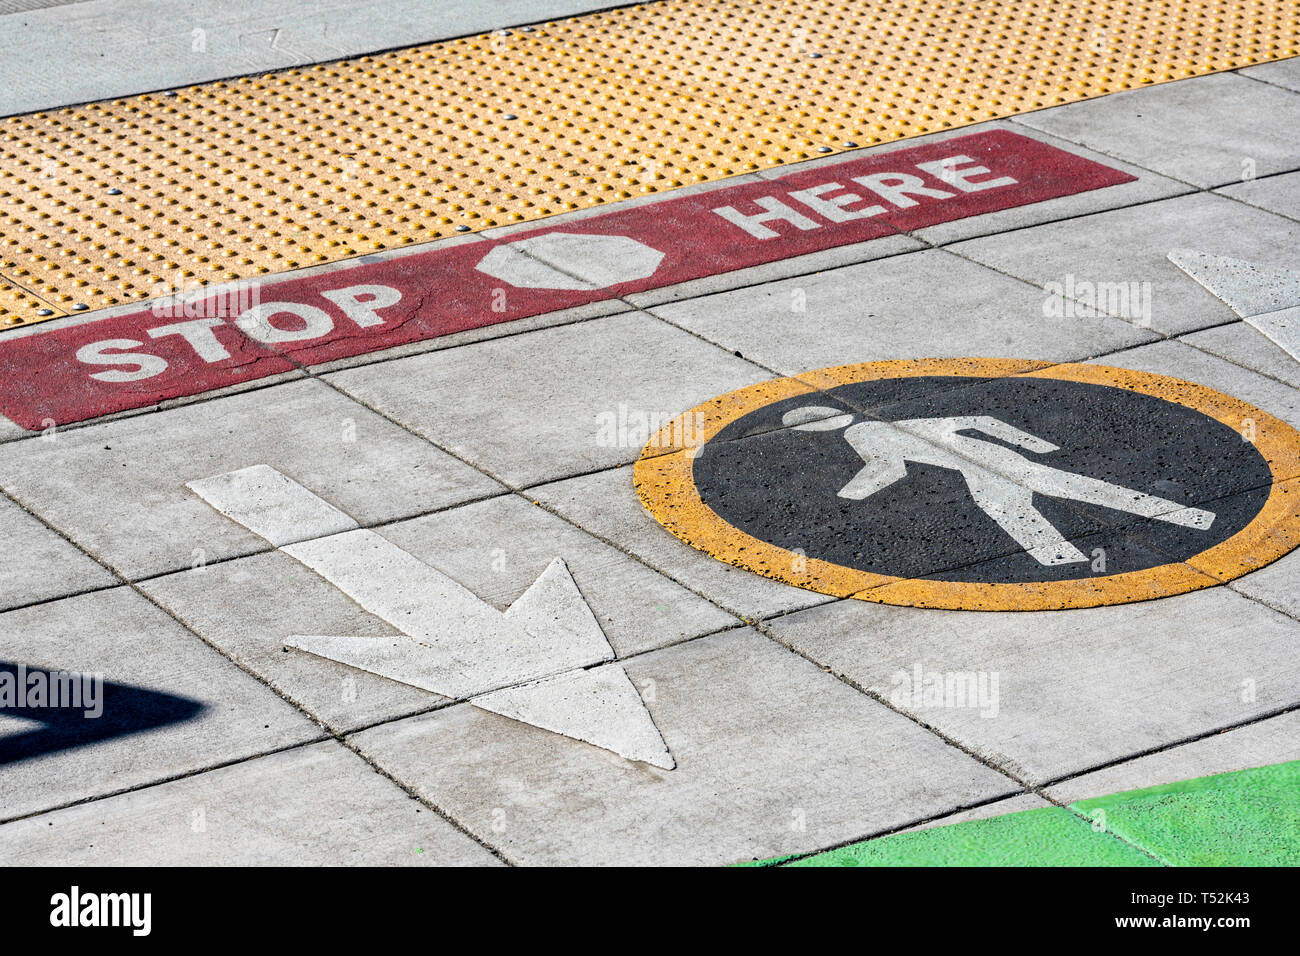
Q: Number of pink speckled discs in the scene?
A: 0